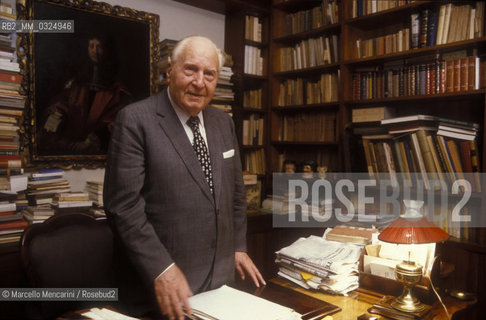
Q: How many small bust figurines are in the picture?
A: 3